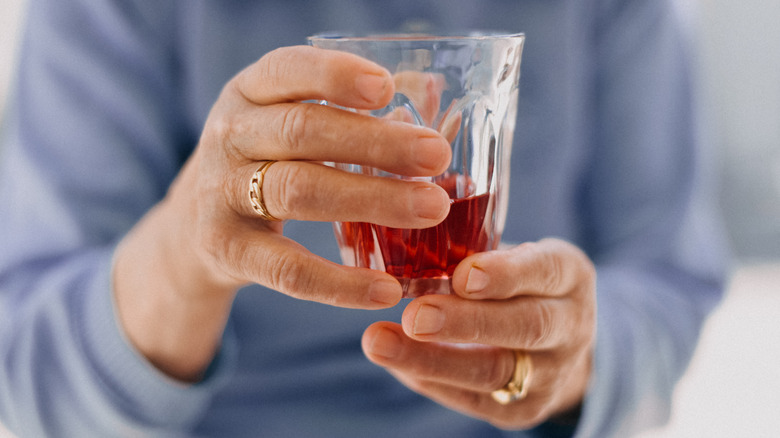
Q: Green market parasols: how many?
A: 0